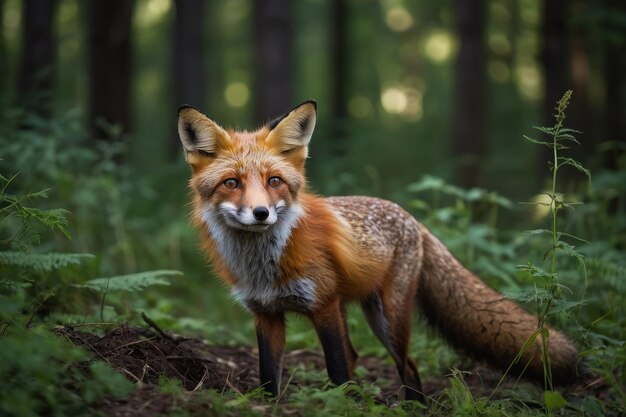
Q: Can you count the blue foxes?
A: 0